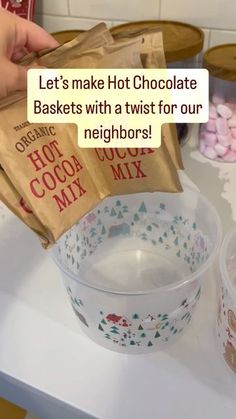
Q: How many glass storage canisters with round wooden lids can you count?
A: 3